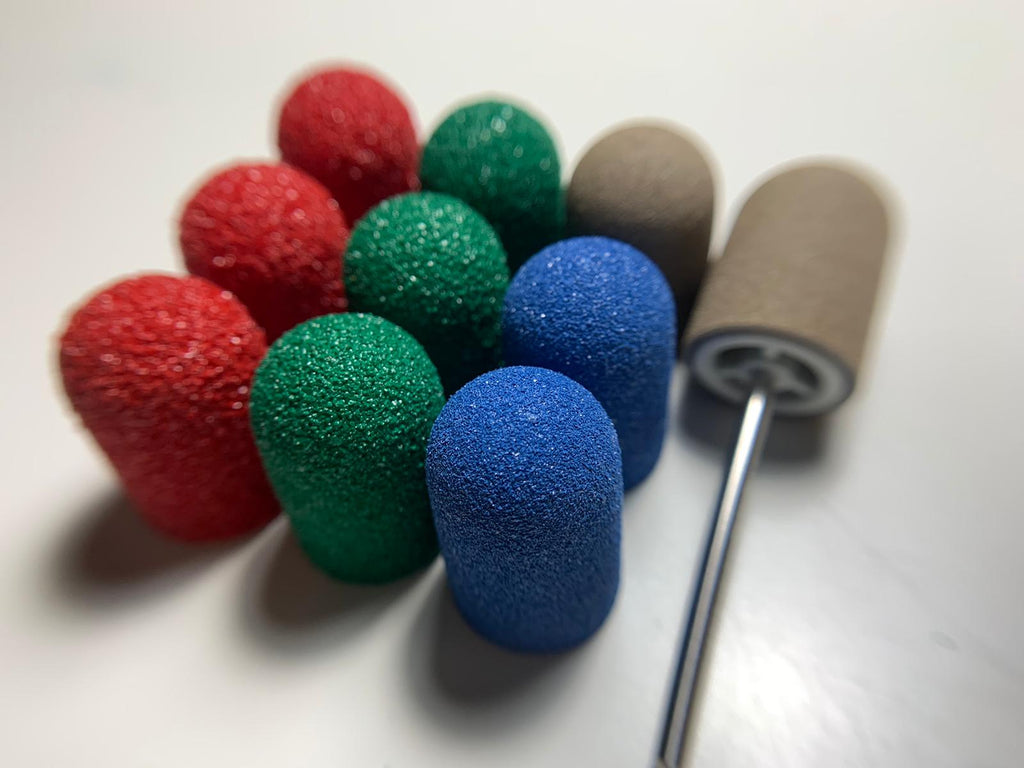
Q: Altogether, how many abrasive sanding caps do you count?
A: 10